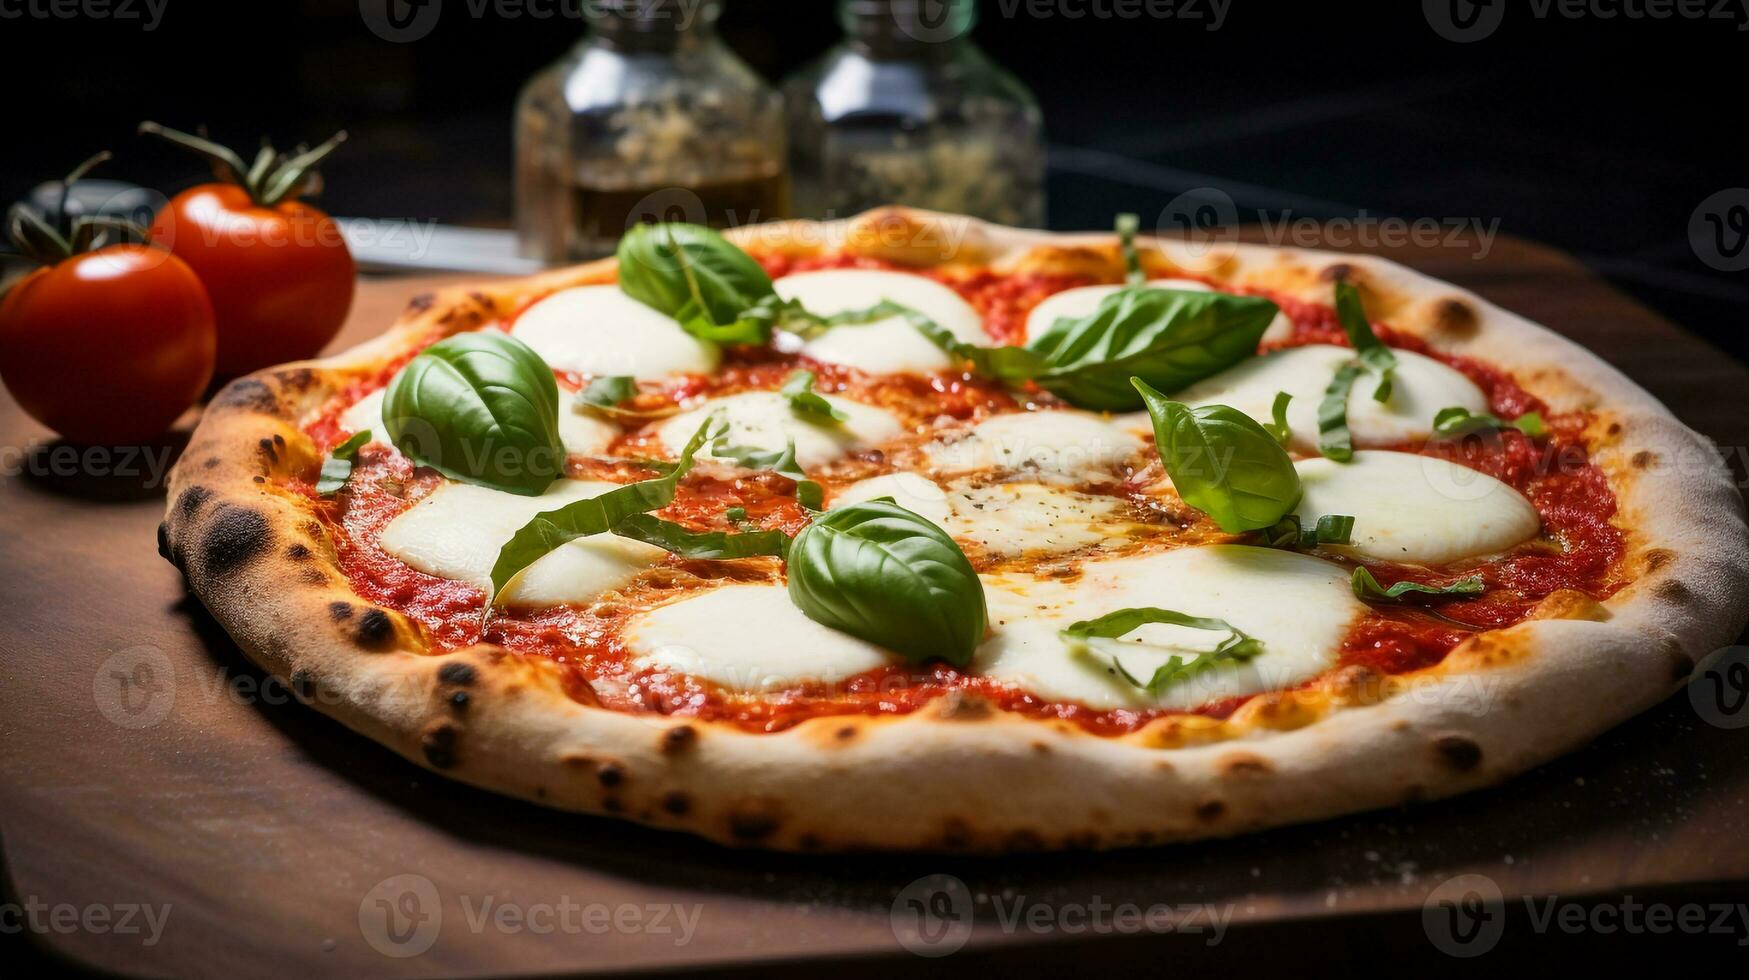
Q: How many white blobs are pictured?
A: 12